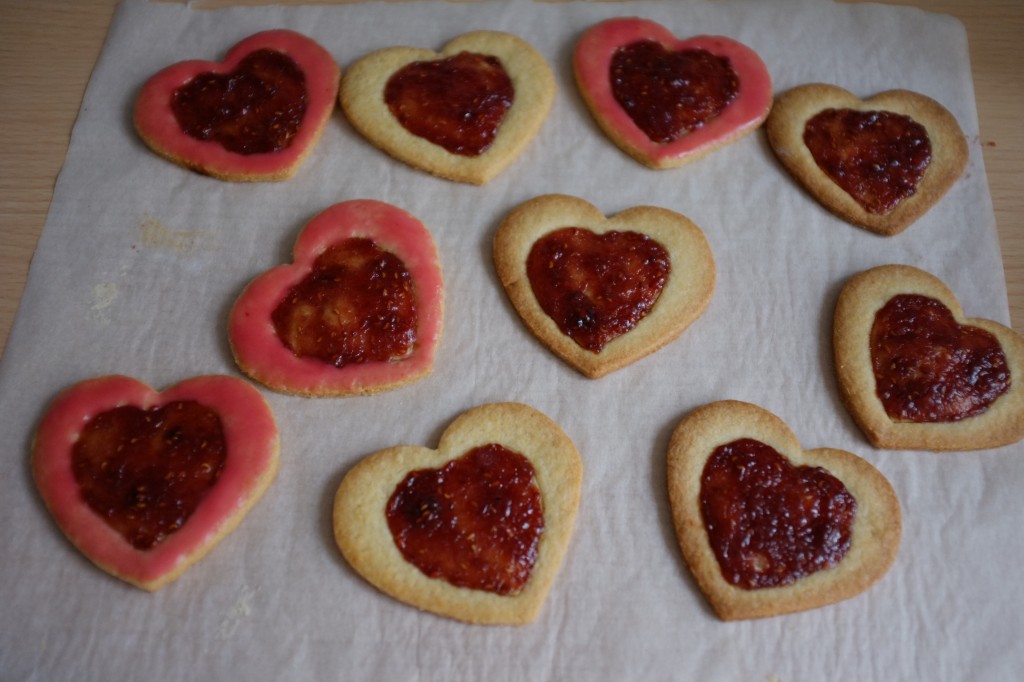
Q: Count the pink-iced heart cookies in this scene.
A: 4